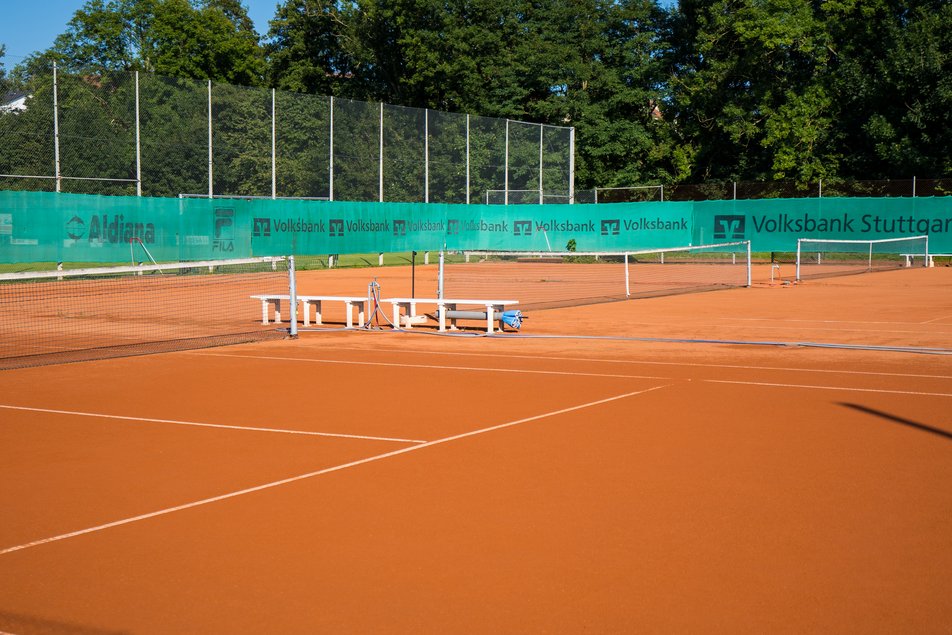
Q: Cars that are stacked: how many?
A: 0